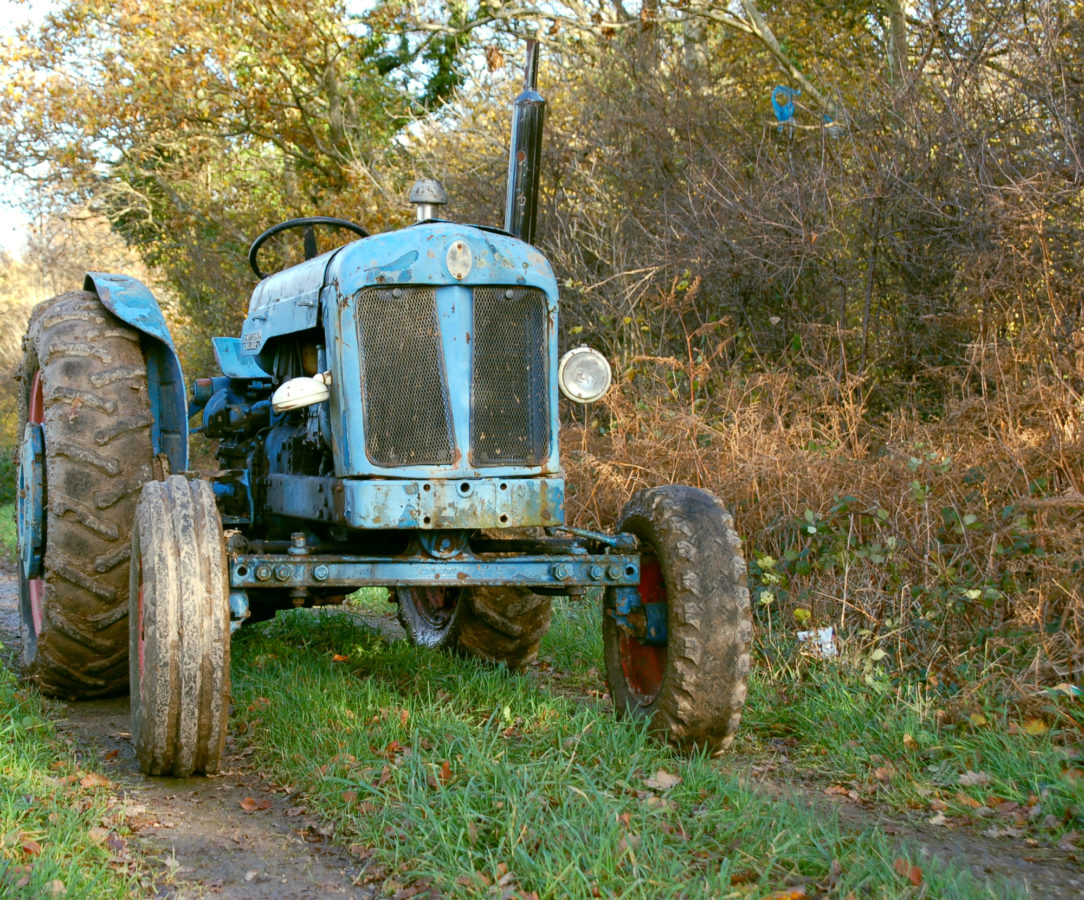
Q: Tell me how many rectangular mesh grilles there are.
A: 2